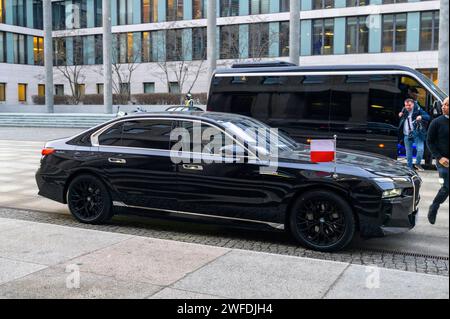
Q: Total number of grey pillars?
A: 5